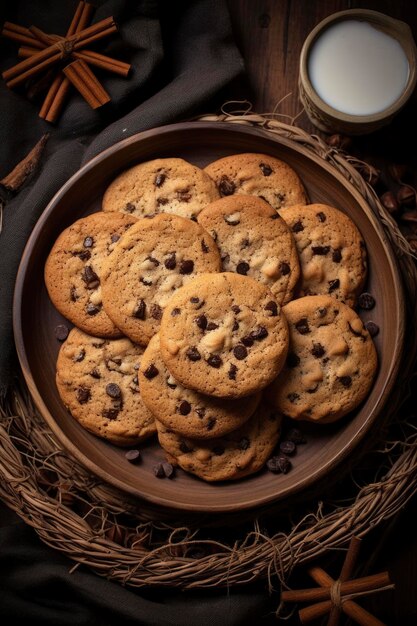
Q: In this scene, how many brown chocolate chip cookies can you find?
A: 11